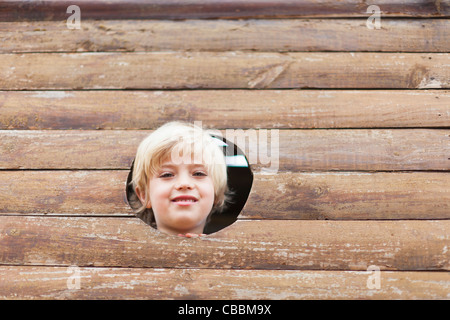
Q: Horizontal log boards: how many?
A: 8